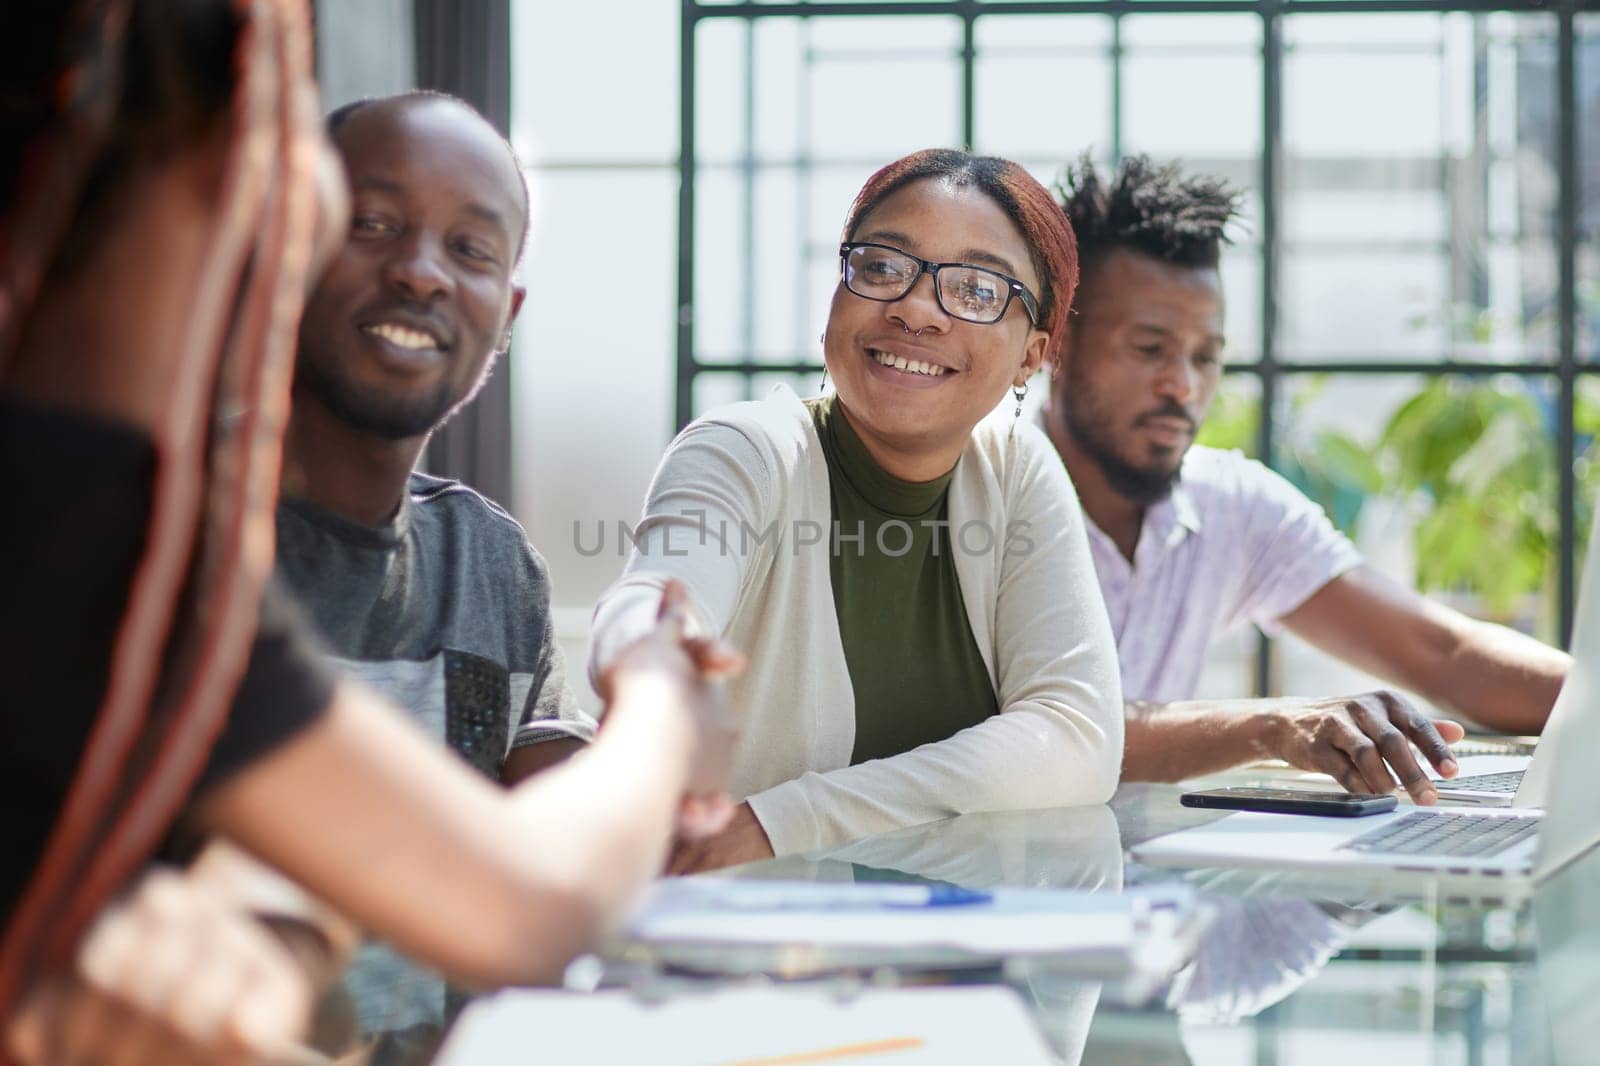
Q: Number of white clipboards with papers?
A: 2